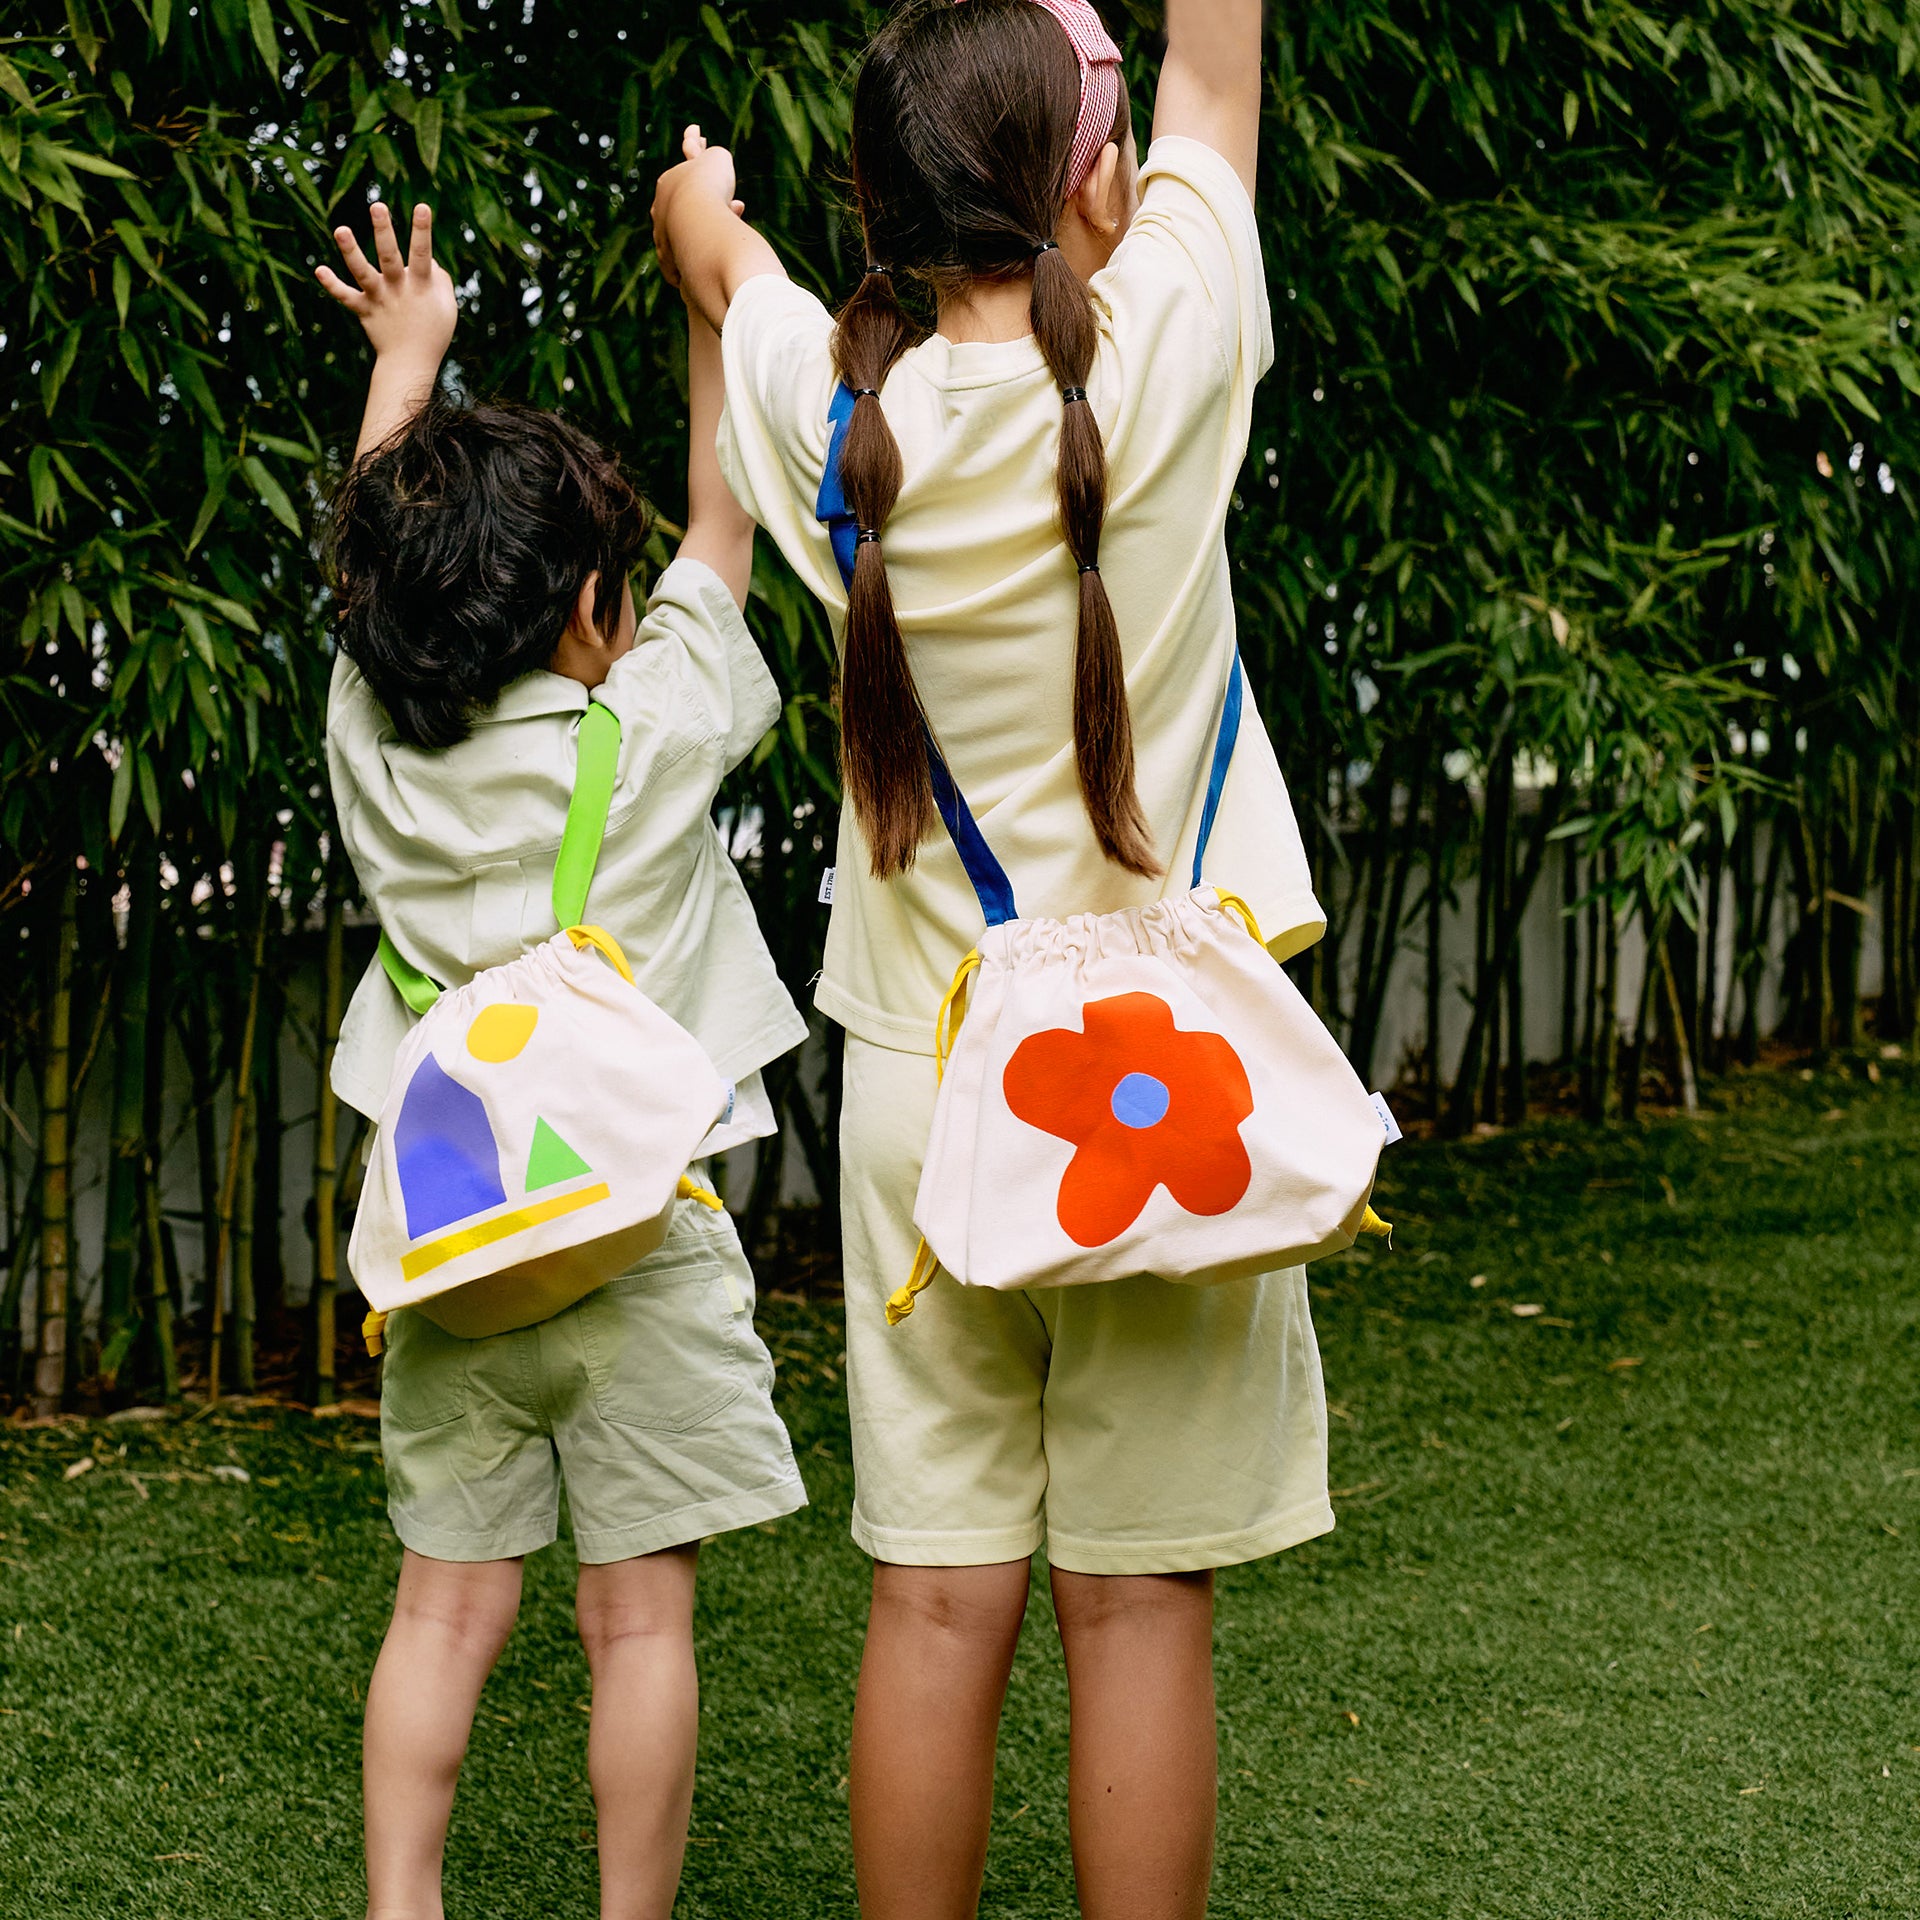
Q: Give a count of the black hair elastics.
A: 6